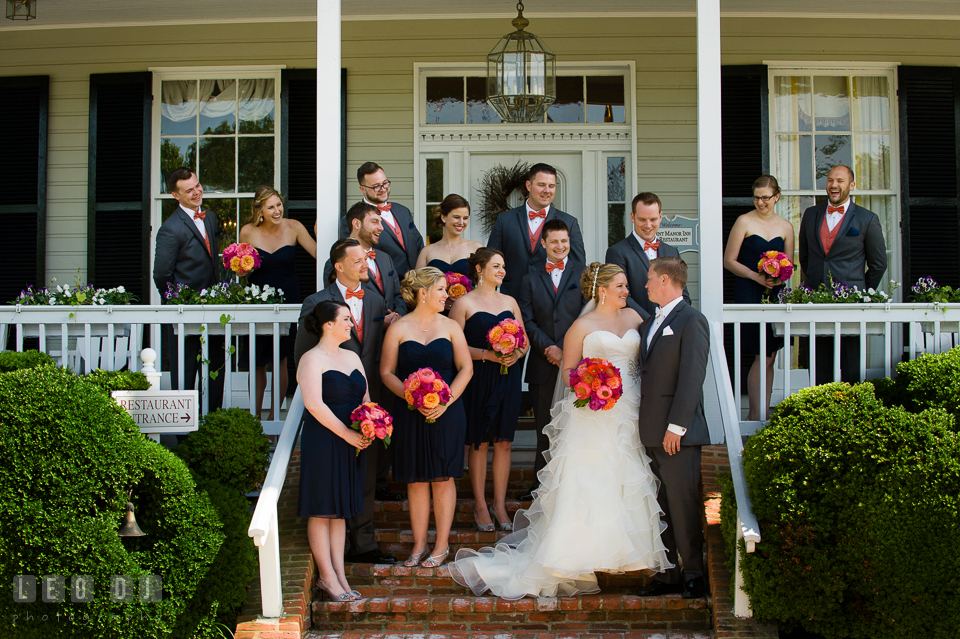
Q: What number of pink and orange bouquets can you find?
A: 7